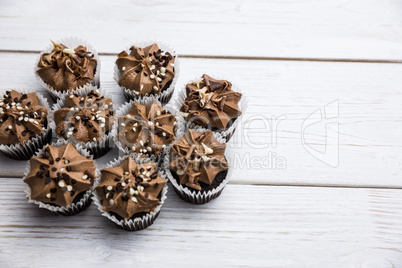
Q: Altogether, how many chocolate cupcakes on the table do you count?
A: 9